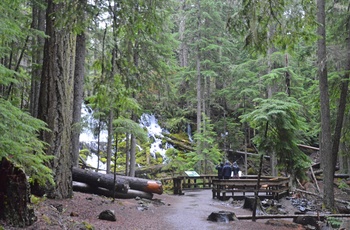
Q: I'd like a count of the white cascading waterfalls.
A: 2